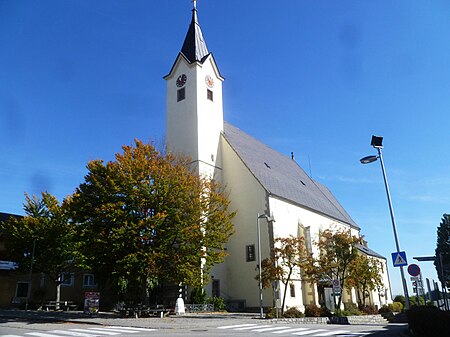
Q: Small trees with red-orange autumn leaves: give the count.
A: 3